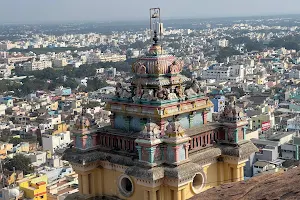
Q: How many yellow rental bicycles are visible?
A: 0